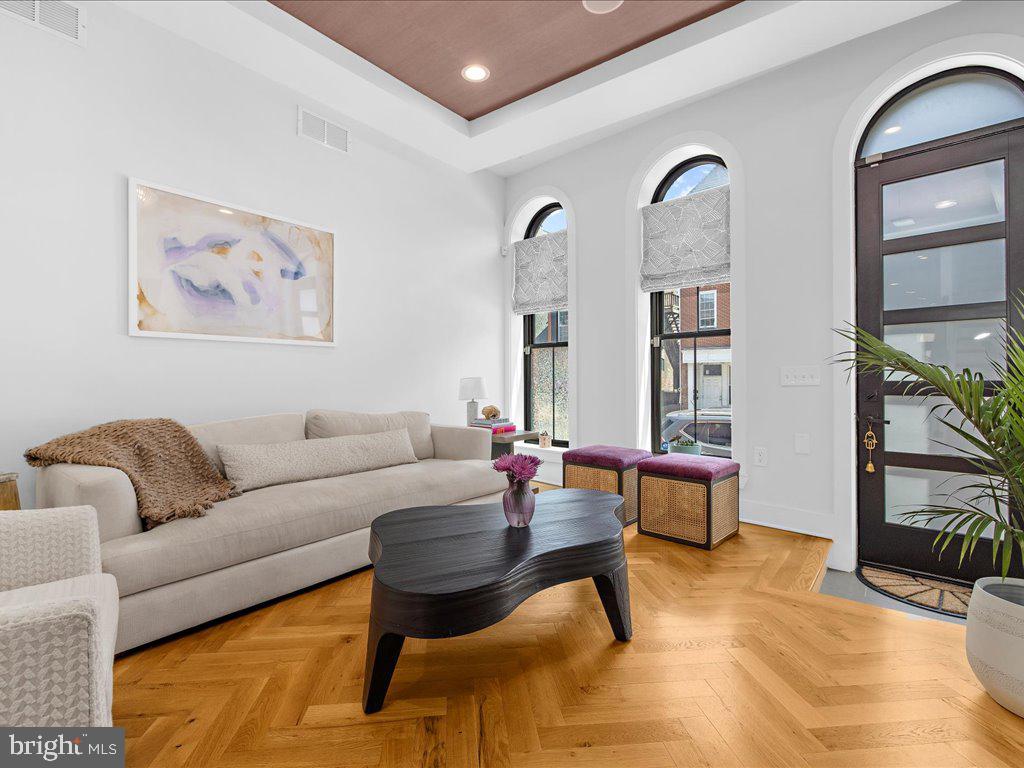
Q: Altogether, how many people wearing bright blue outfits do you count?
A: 0